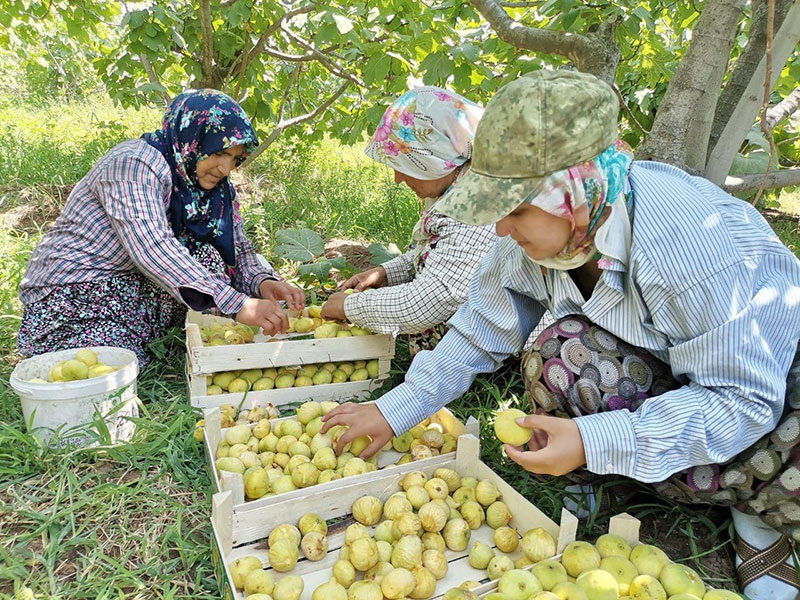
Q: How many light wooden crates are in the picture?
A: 5